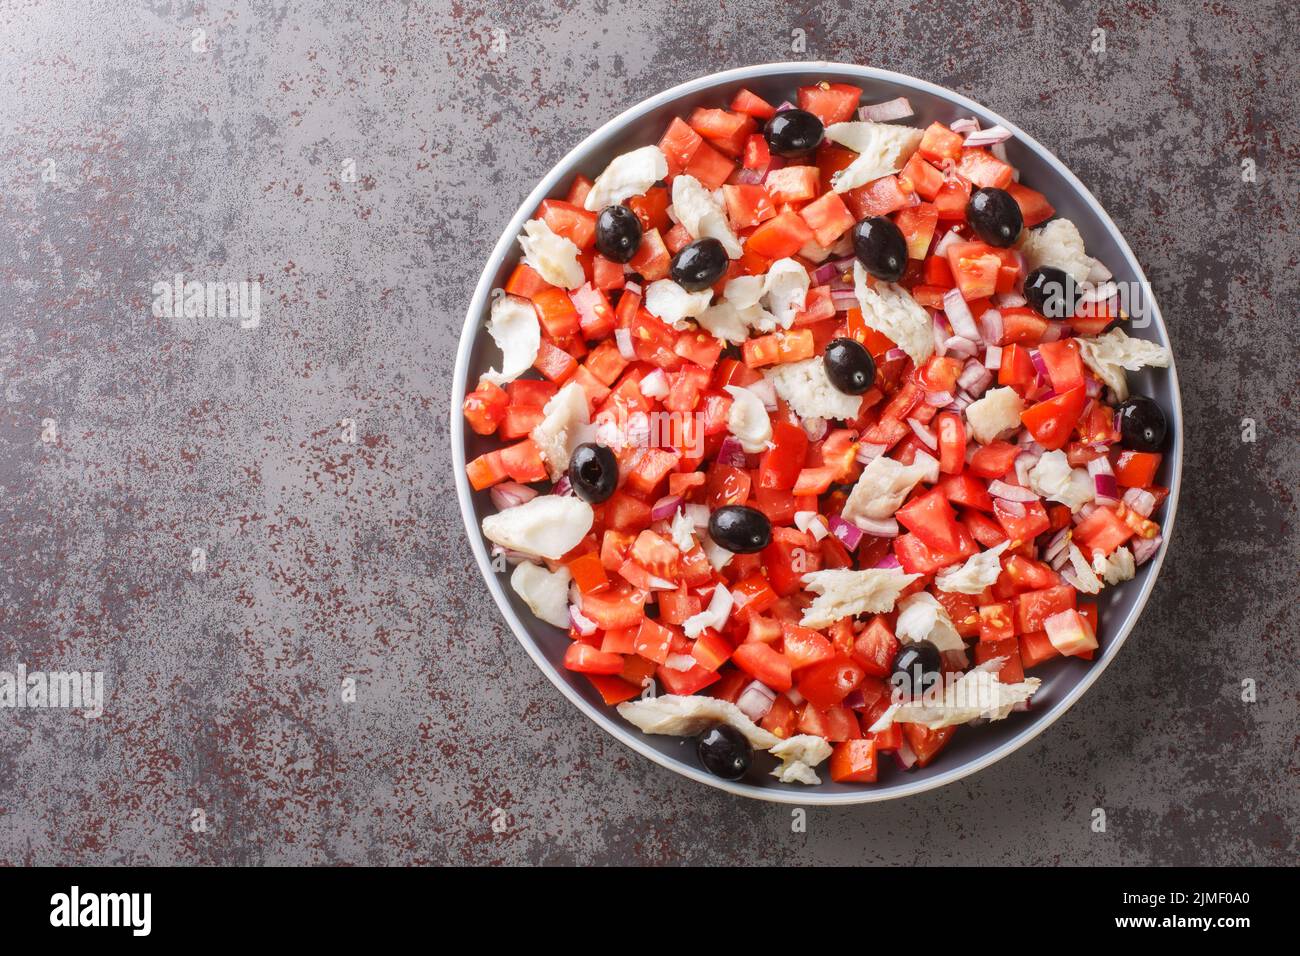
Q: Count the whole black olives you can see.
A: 12